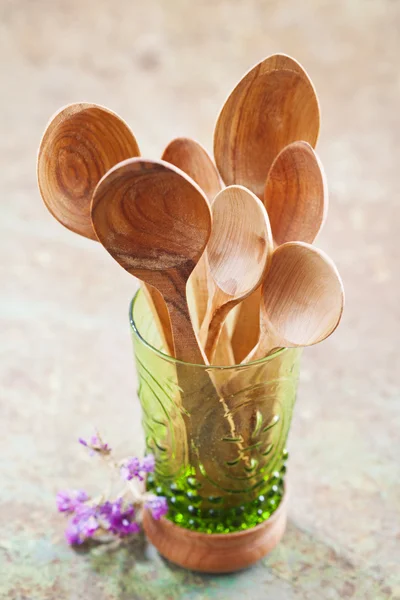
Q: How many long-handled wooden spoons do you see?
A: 7